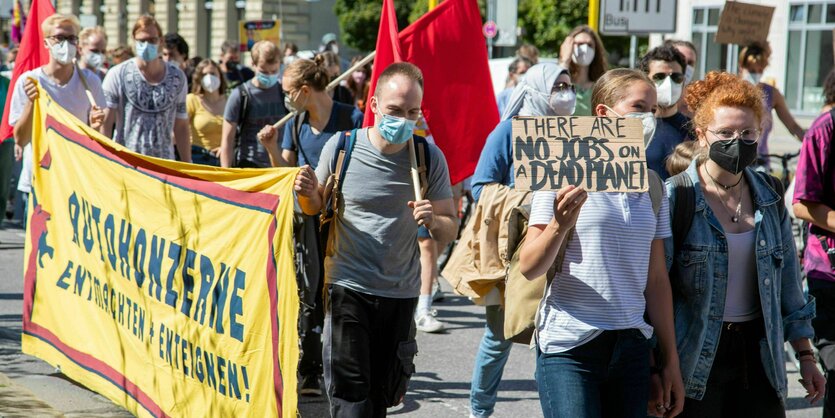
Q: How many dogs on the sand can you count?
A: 0